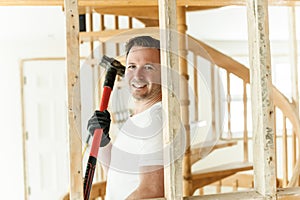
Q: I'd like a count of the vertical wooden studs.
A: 3